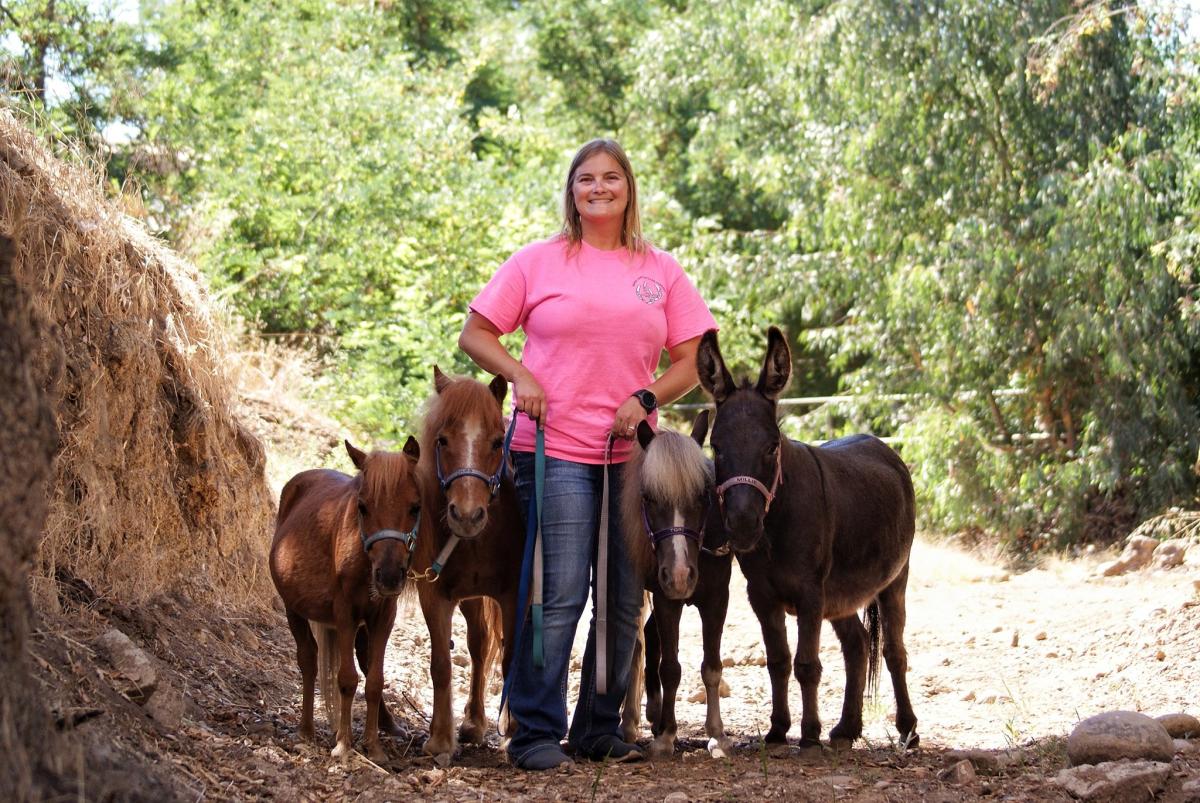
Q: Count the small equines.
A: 4